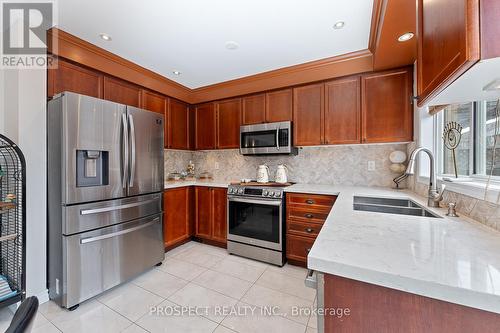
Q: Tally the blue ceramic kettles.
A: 0